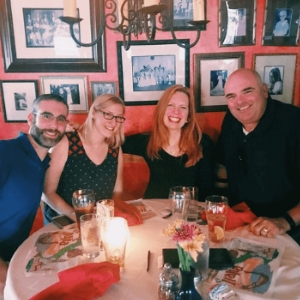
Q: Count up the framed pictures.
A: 10